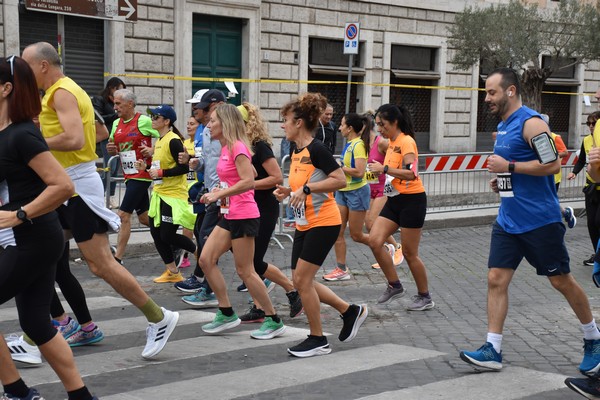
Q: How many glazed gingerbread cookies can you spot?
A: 0